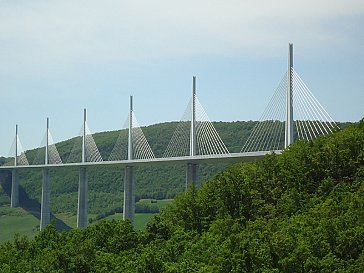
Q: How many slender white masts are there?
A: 6